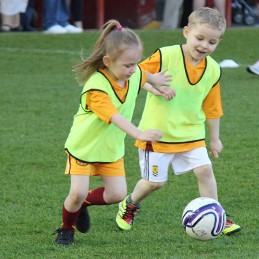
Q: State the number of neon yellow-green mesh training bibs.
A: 2